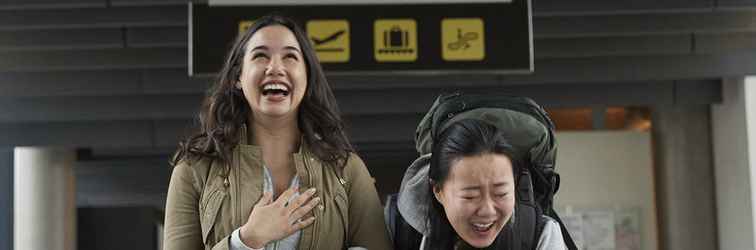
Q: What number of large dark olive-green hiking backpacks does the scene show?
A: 1